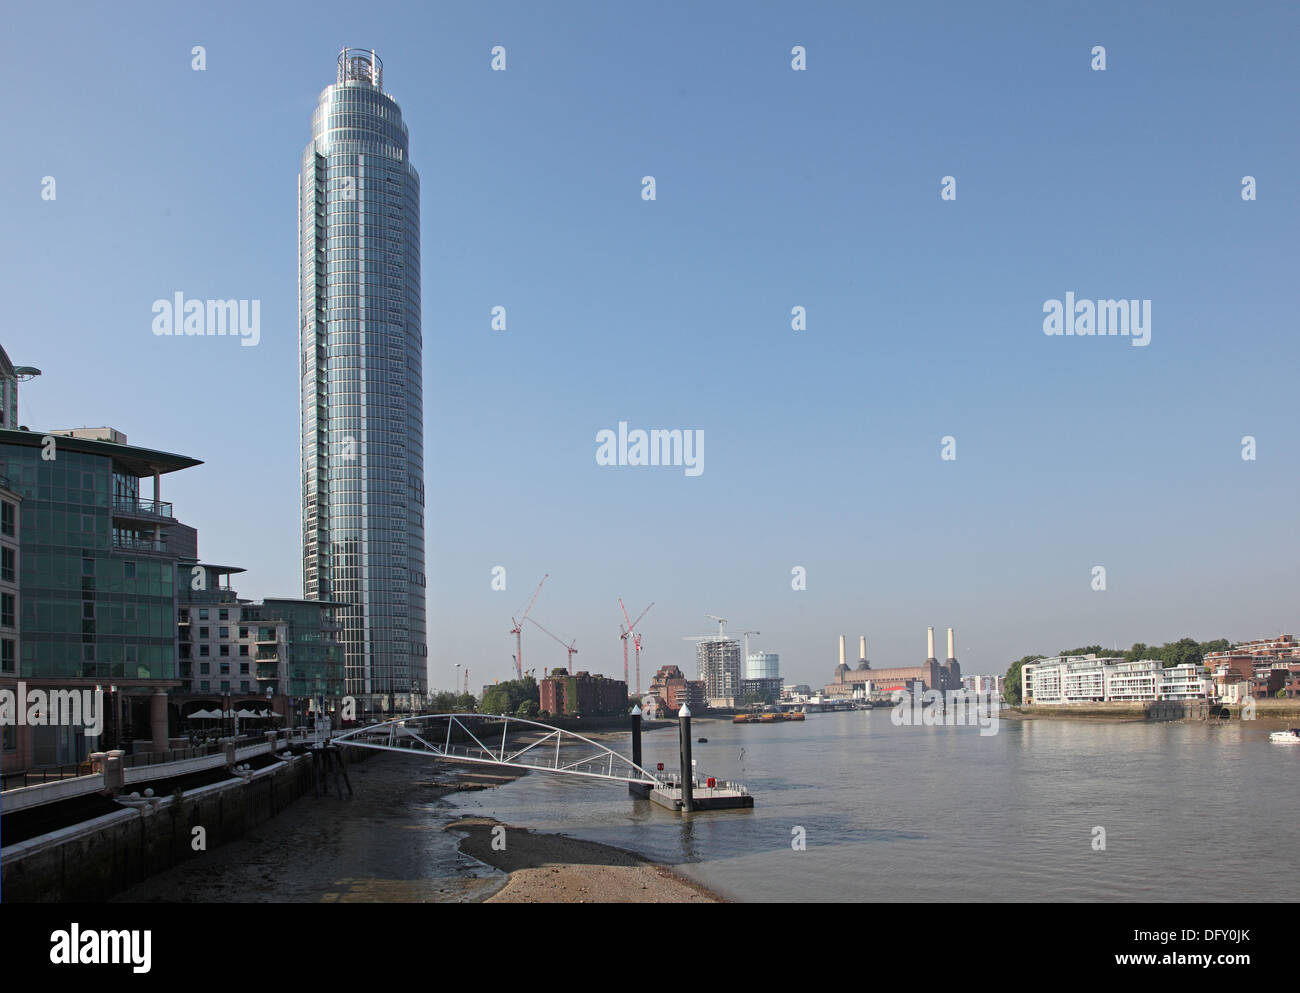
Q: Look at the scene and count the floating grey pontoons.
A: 1